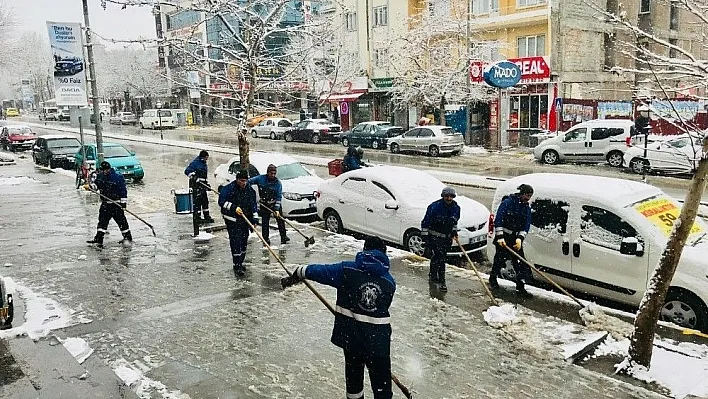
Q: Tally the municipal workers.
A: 7